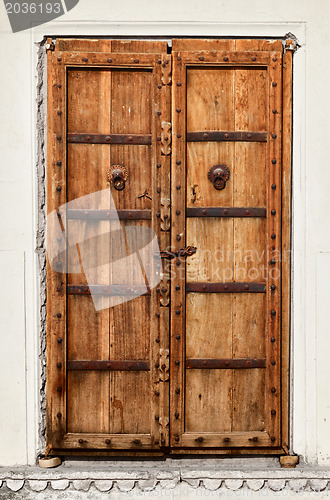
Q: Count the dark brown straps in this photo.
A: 8